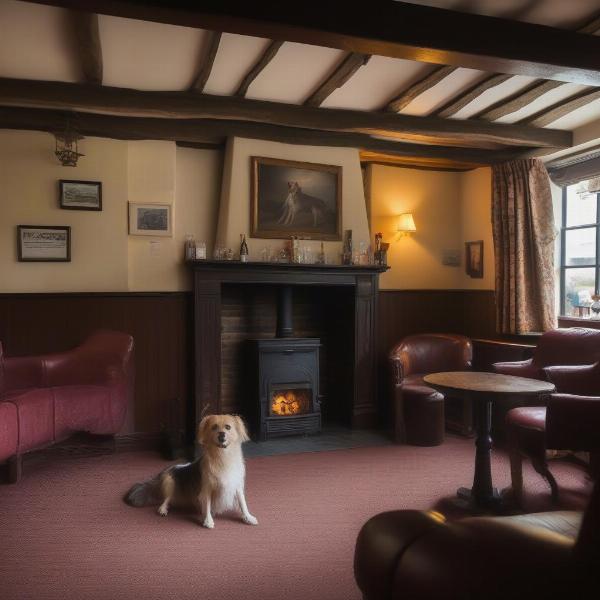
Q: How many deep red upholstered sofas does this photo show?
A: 1